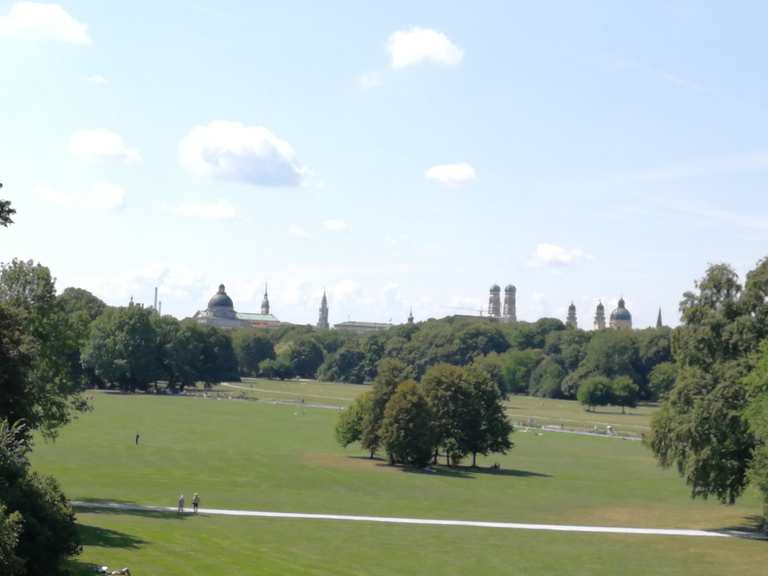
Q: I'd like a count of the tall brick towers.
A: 2